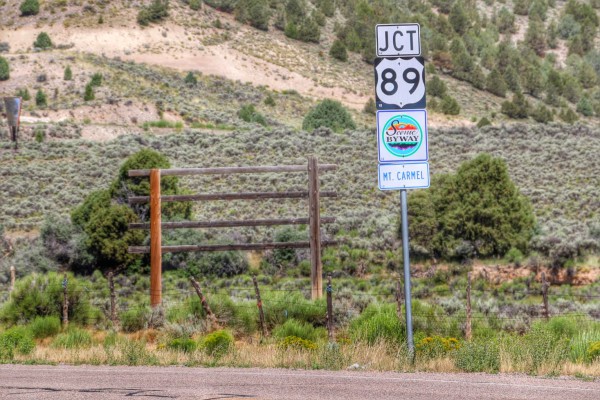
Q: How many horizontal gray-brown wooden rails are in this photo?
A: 4